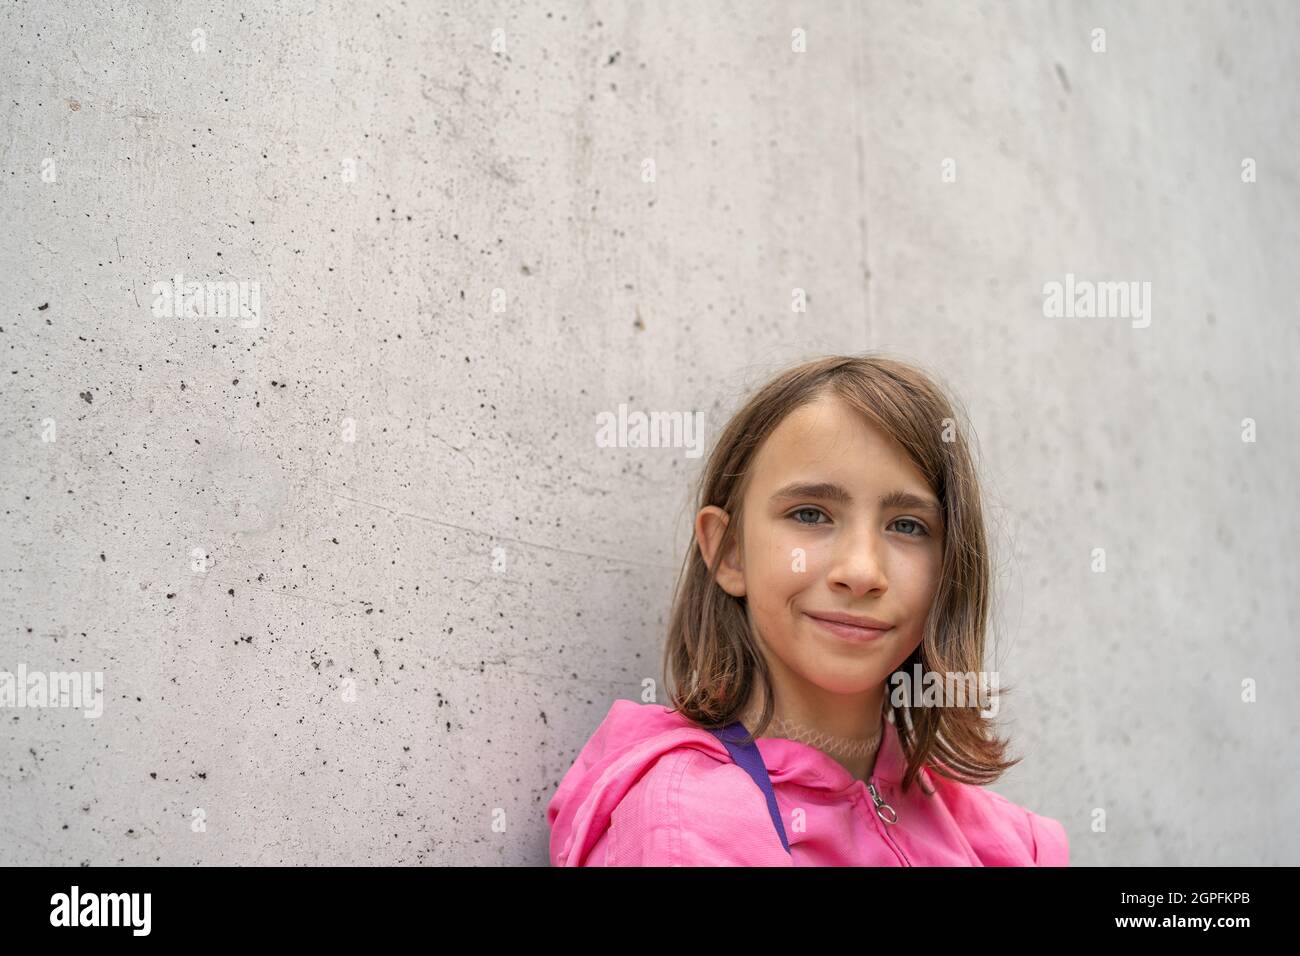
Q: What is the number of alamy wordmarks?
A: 6